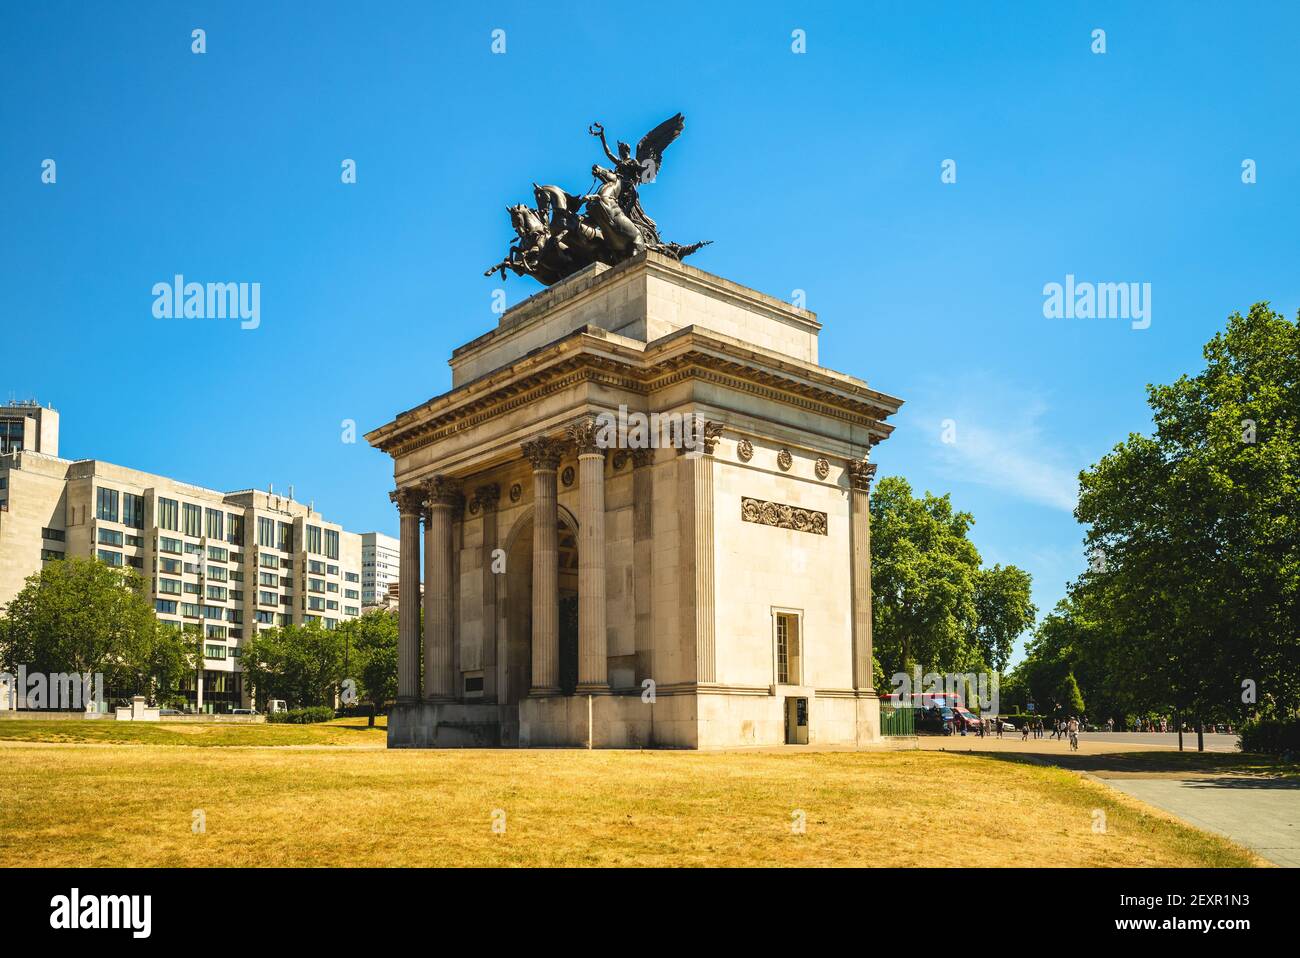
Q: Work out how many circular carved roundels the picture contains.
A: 7